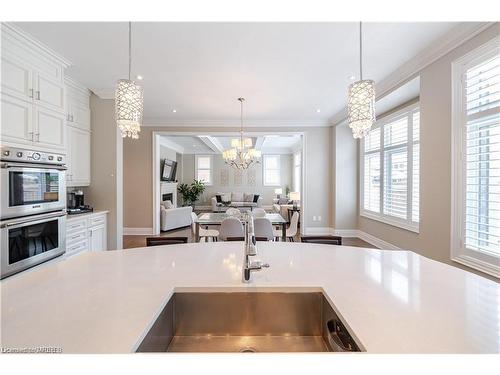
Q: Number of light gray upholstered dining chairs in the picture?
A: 6